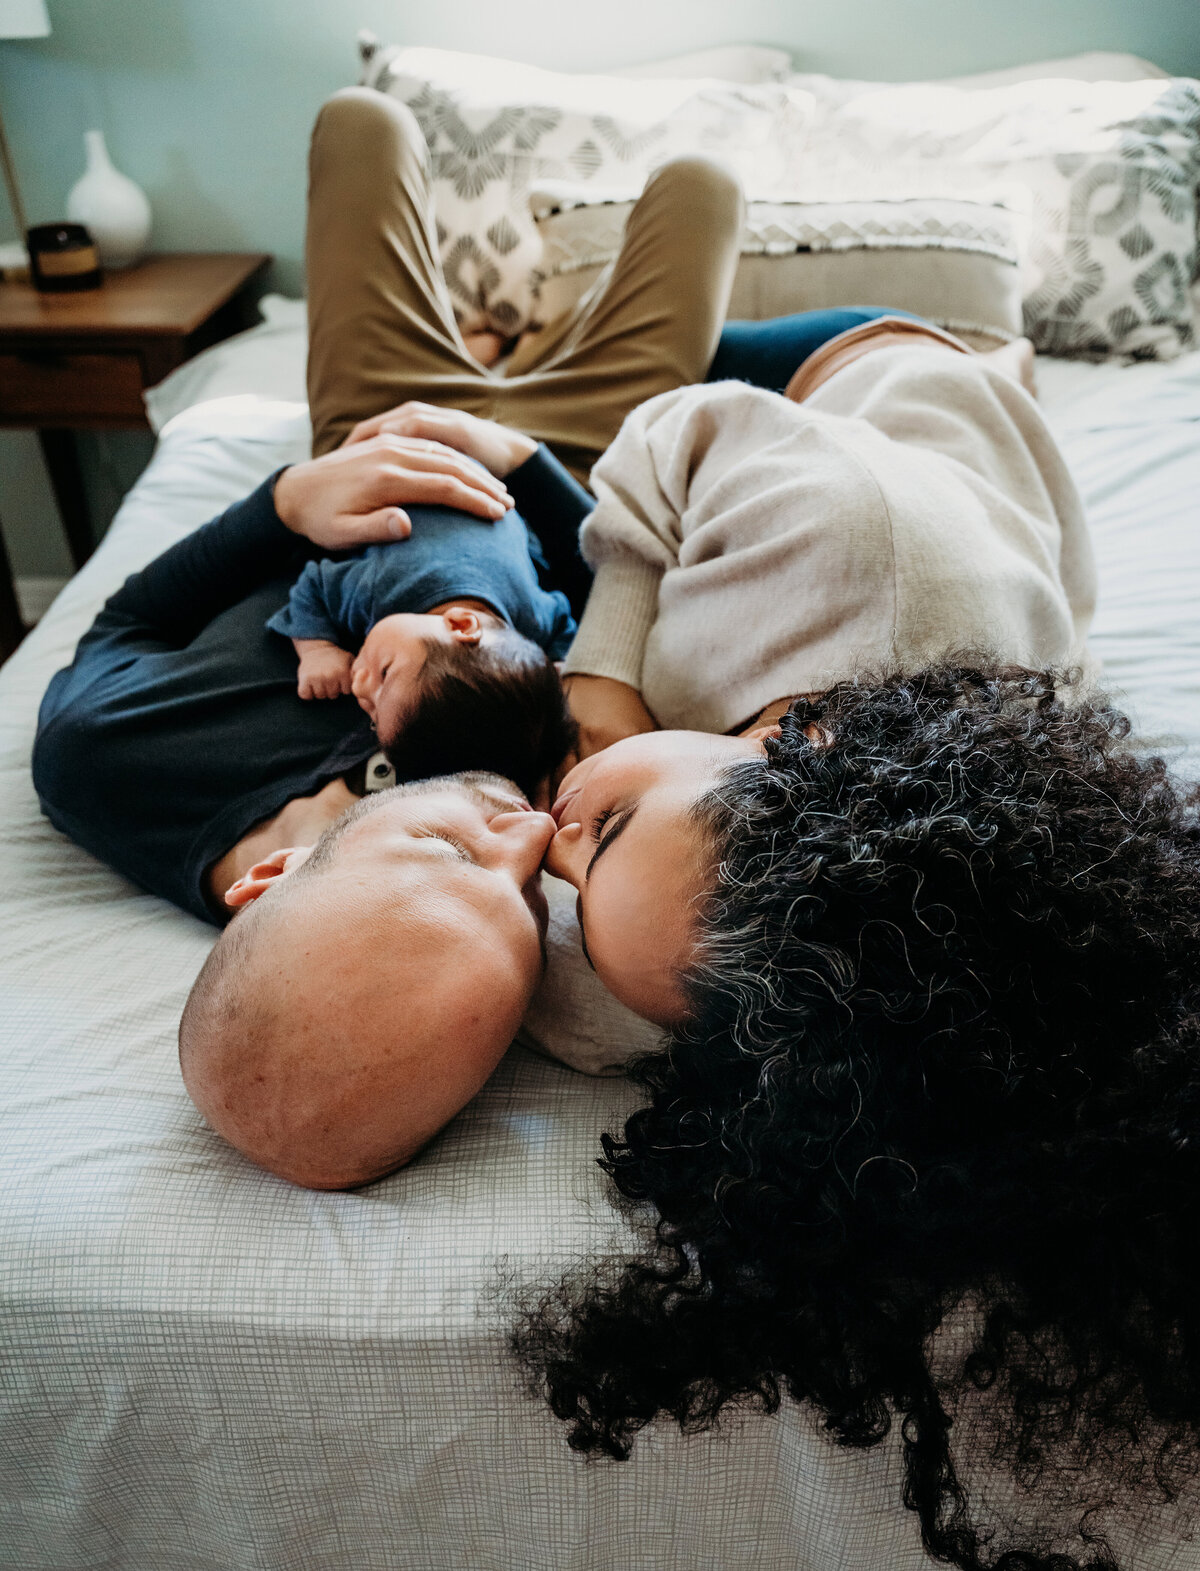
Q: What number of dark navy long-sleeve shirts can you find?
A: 1